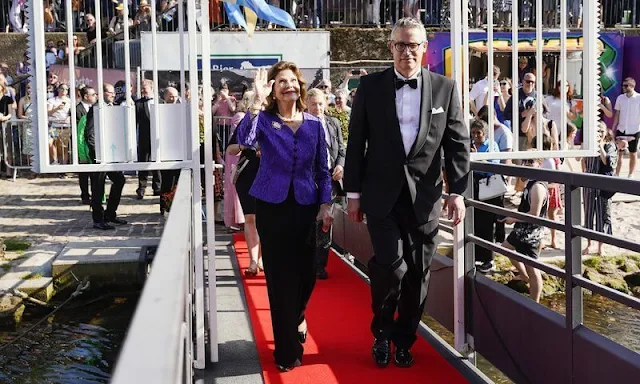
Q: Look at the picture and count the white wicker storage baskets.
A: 0